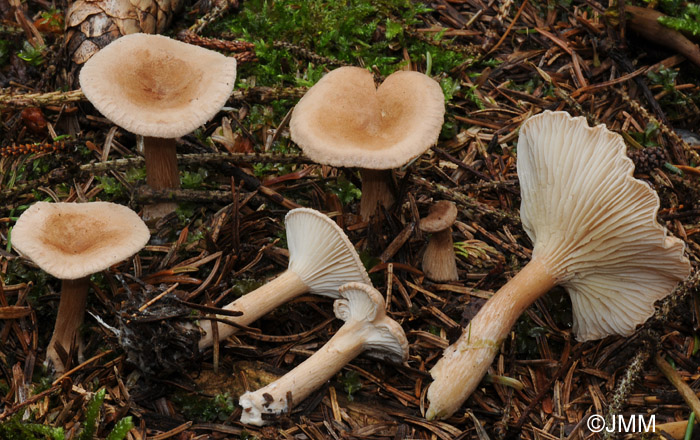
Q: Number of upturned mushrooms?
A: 3